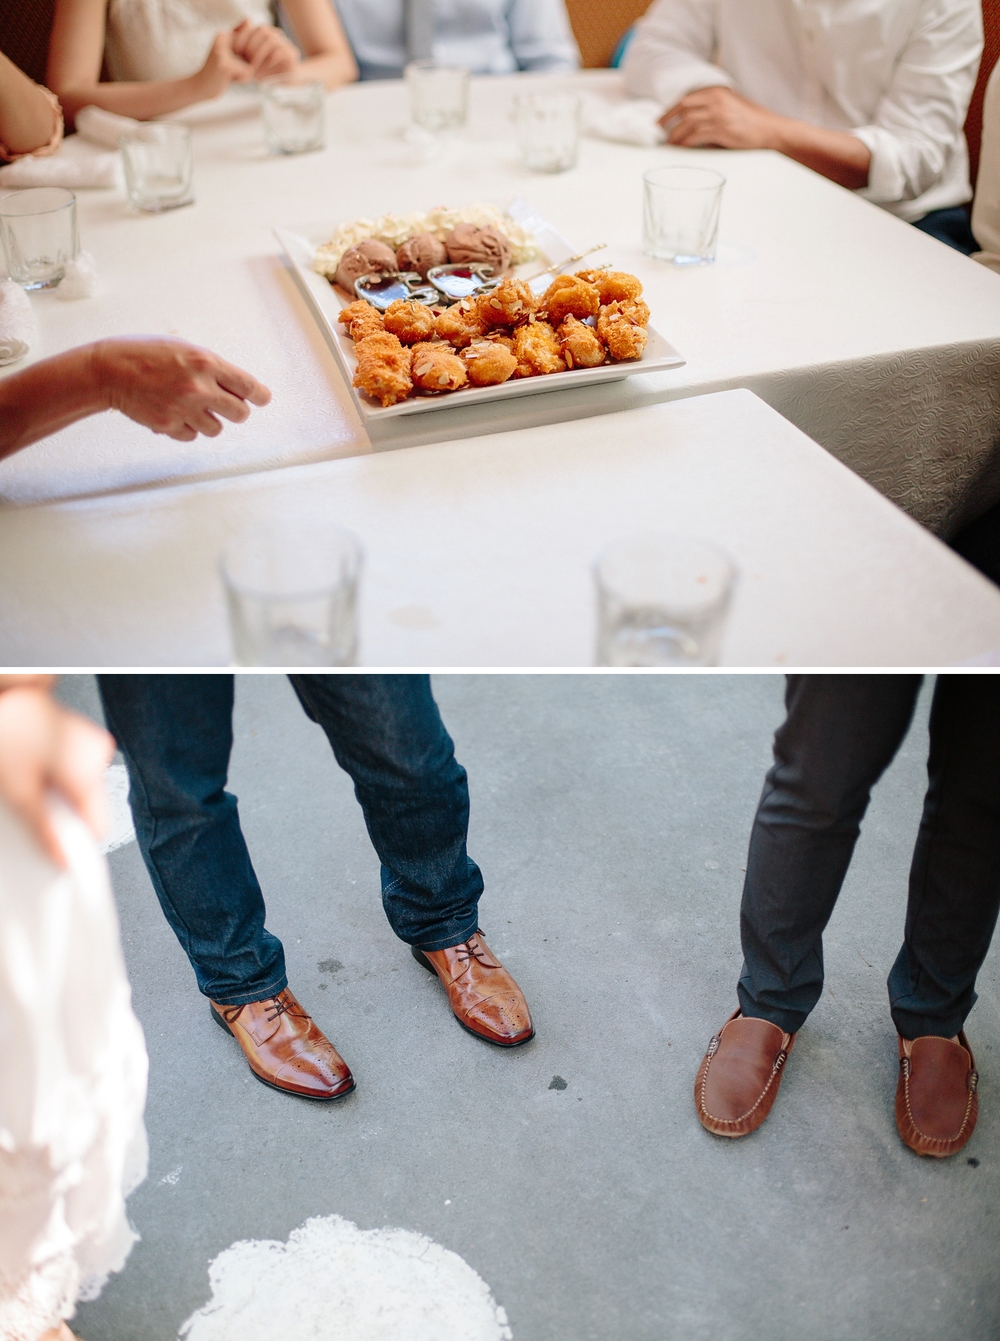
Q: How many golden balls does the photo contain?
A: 12